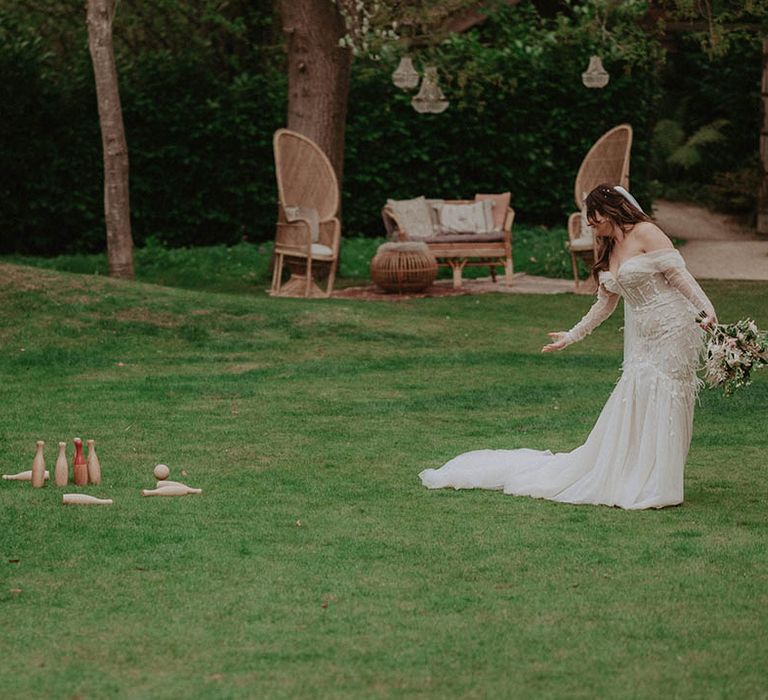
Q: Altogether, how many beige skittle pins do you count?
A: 7